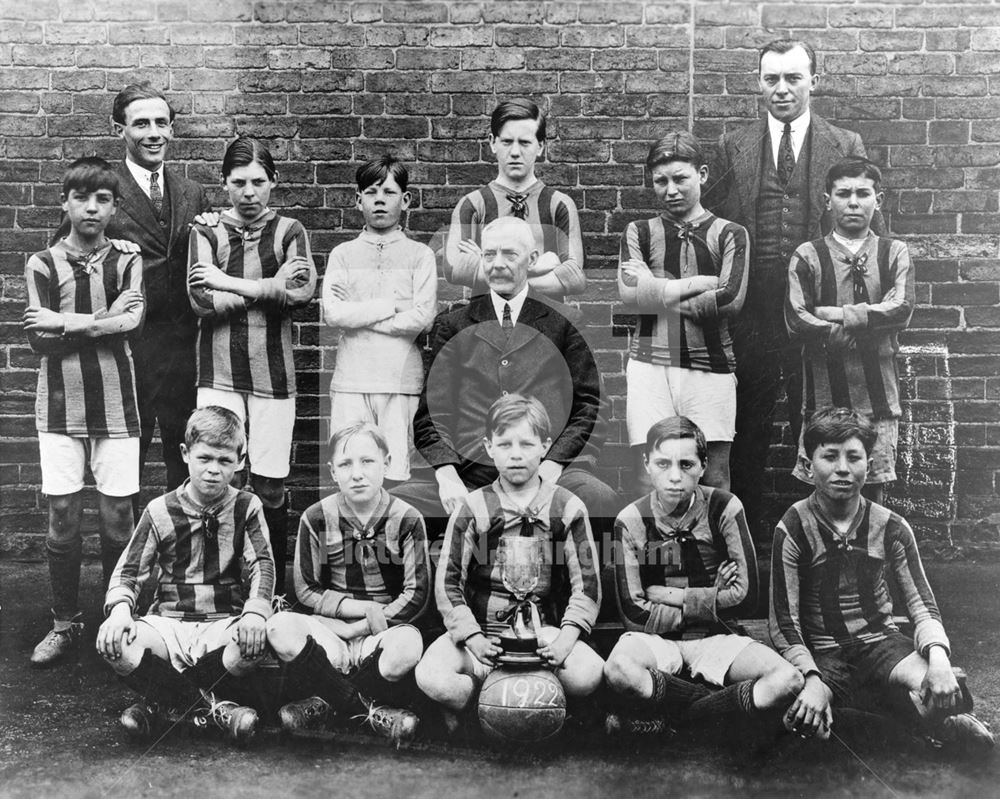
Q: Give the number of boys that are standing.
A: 6